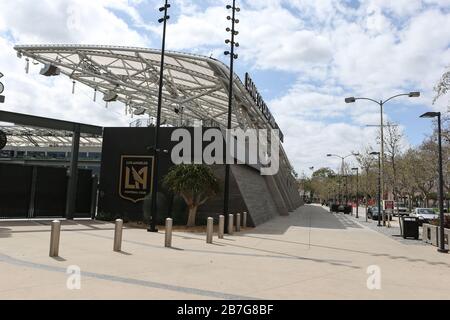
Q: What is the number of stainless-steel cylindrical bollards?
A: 8